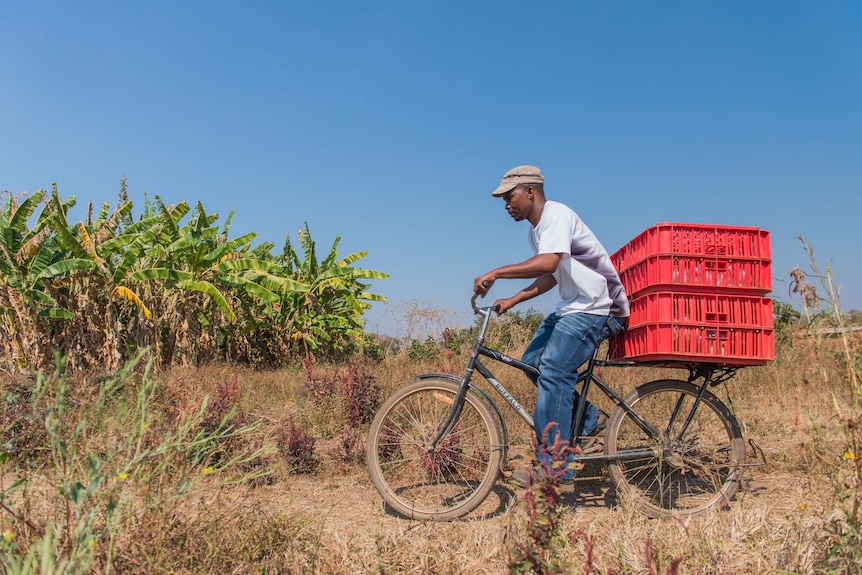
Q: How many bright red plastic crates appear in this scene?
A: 2